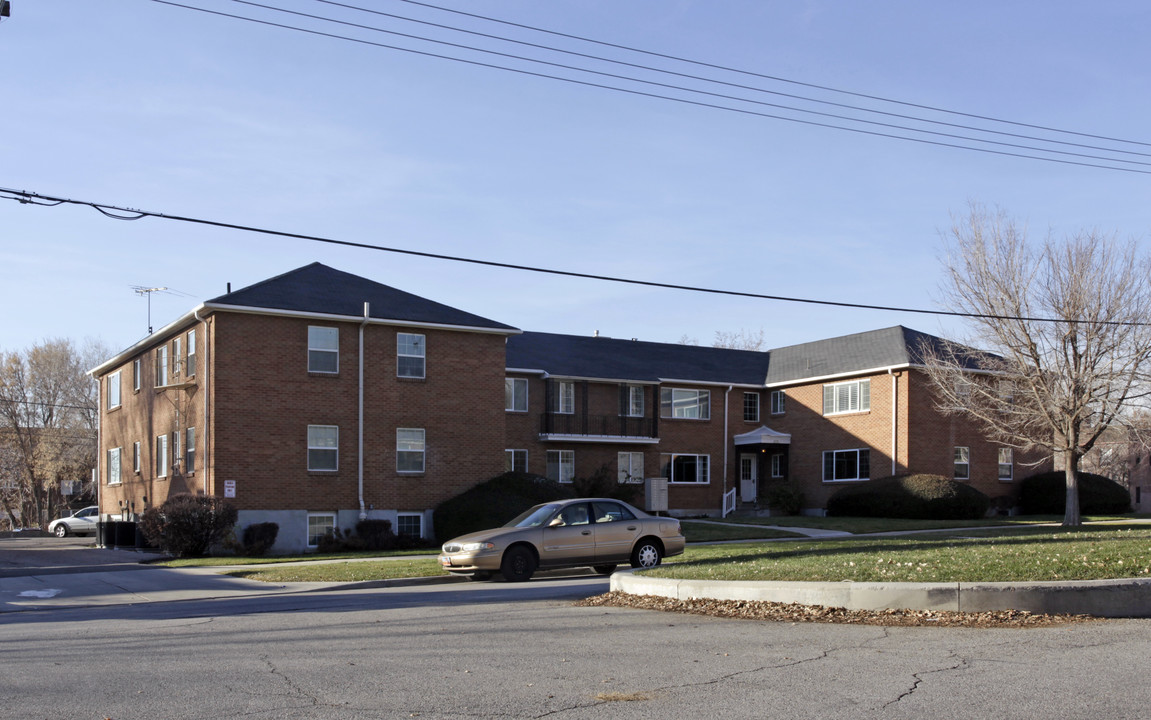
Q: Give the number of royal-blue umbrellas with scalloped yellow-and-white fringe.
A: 0